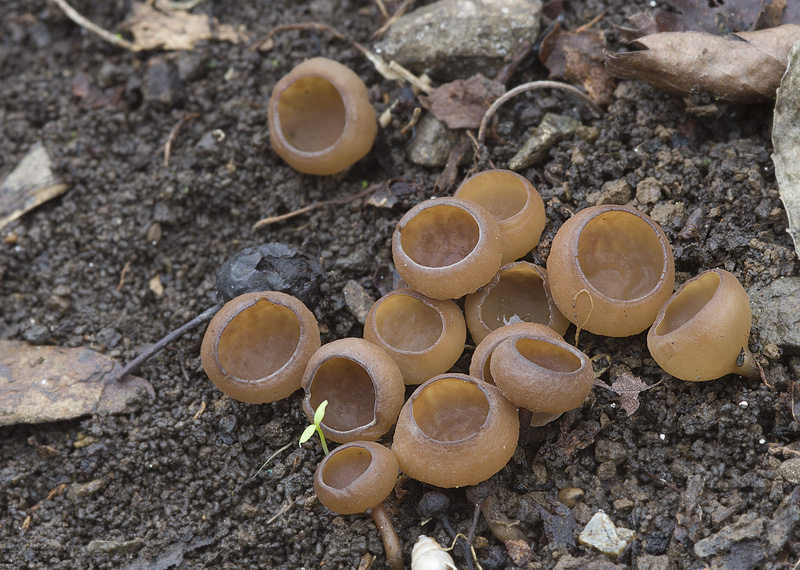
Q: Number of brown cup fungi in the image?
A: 13